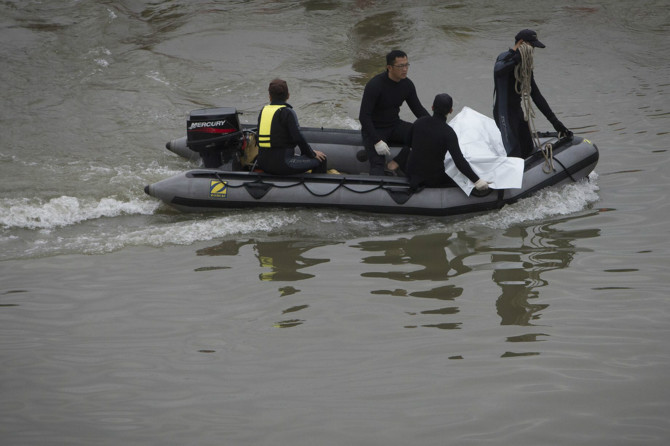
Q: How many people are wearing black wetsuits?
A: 4